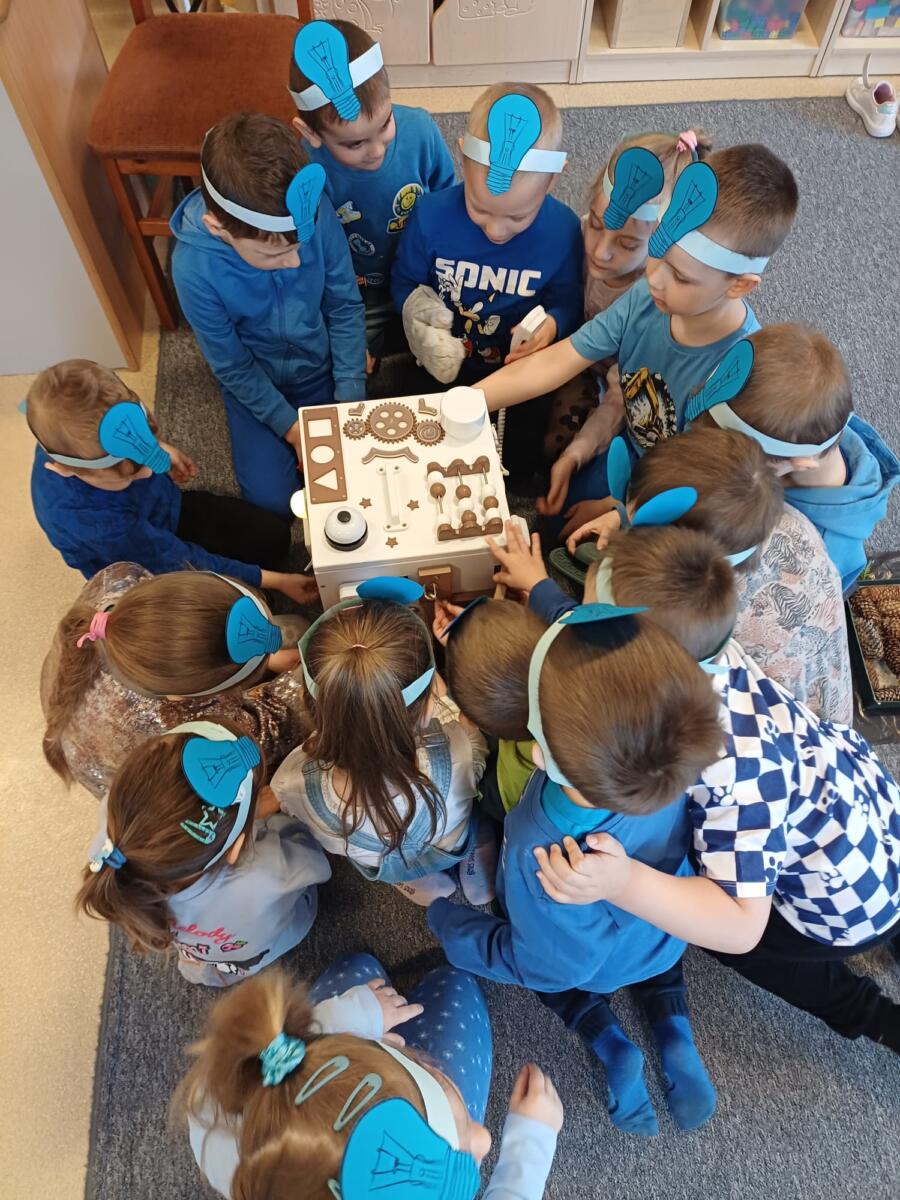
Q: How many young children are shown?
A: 15